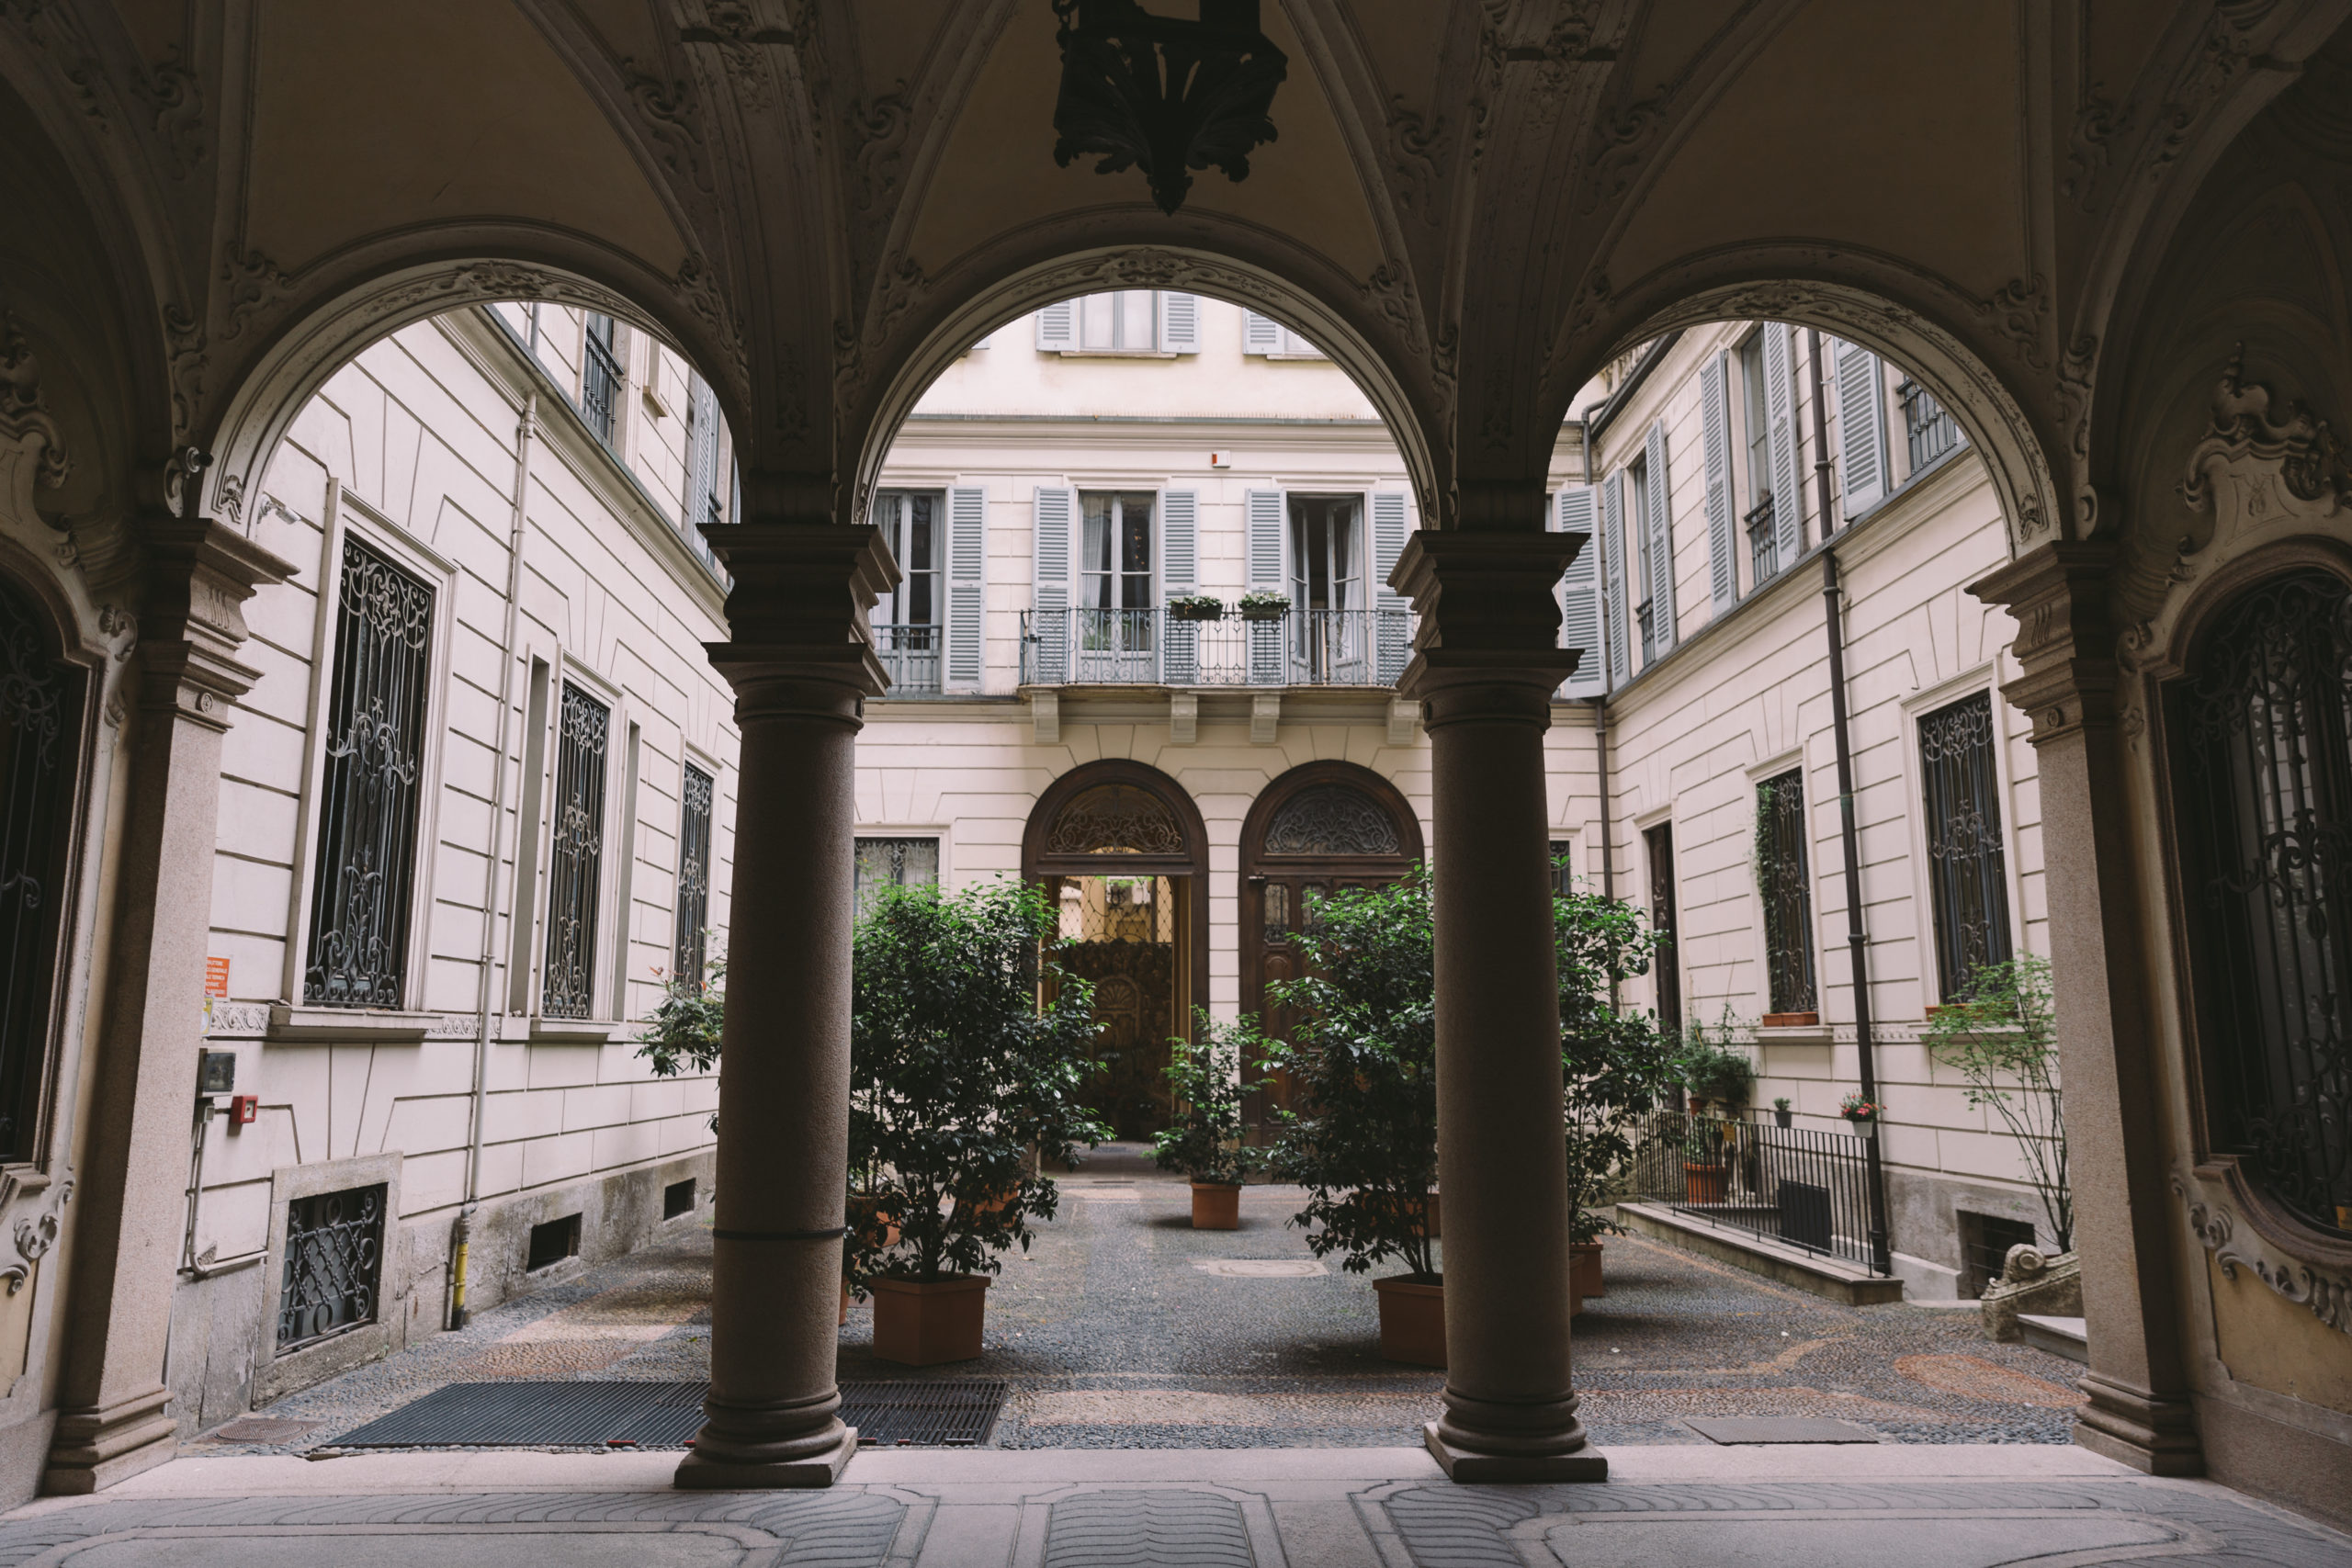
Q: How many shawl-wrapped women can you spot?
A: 0